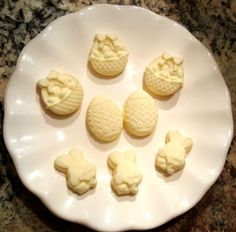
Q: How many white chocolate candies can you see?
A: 8